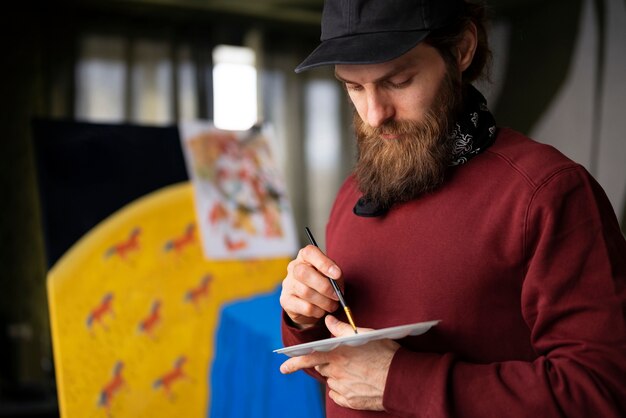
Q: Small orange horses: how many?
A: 7